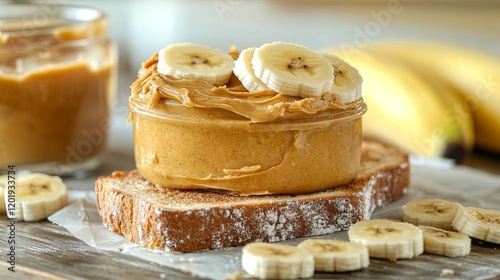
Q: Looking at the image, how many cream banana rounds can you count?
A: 12